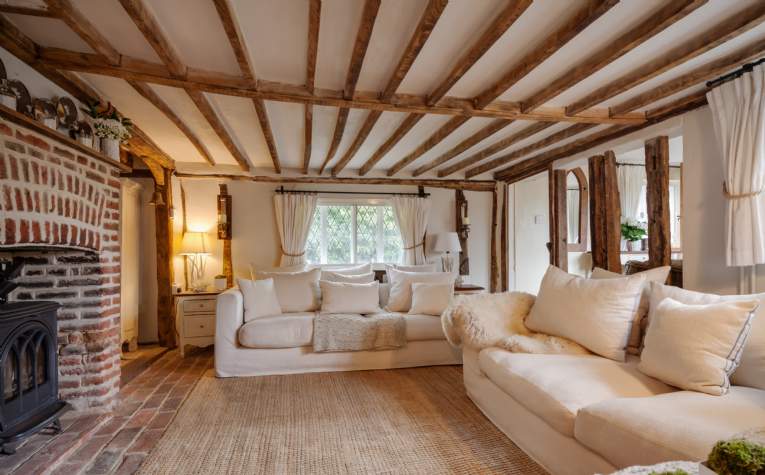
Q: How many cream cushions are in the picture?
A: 13